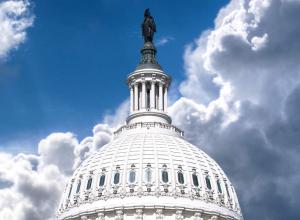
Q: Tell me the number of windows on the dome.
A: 13